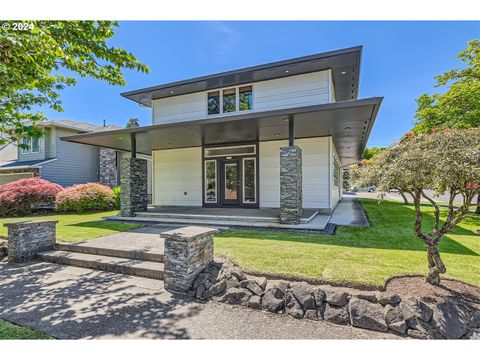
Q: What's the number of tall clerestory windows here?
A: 3